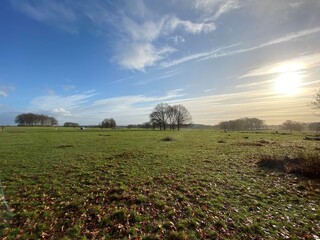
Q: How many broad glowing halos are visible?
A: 1